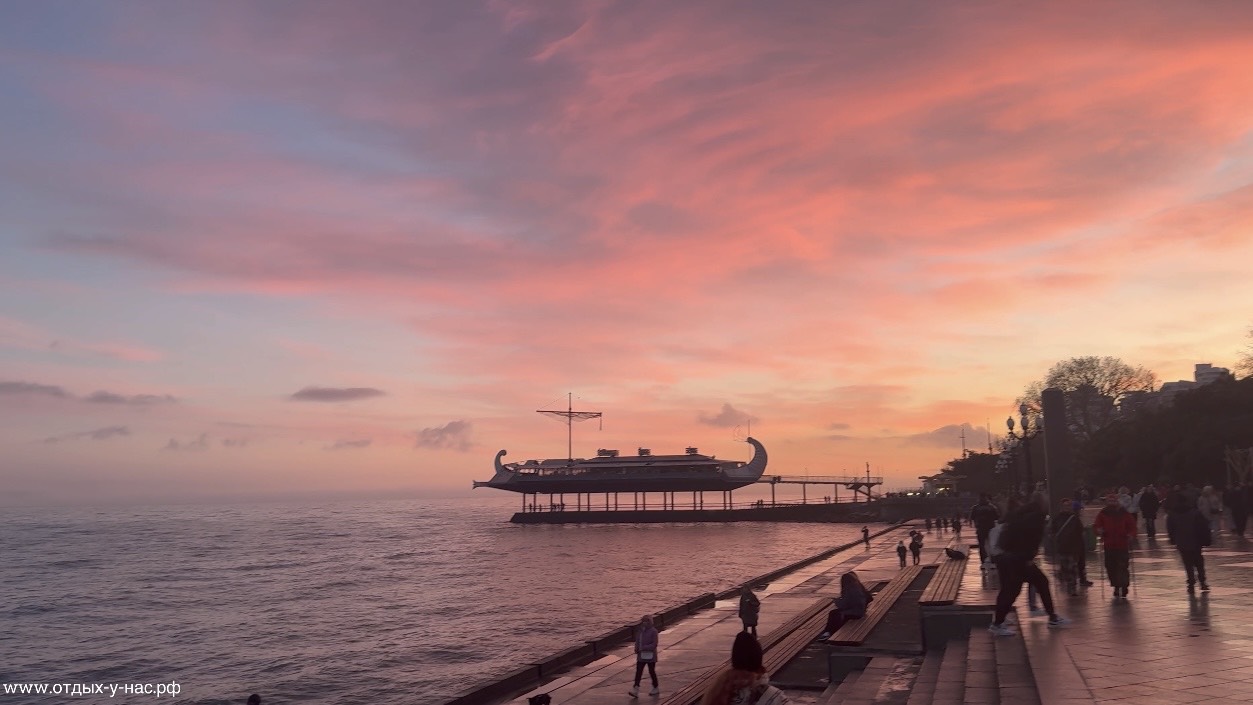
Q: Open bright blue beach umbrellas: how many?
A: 0